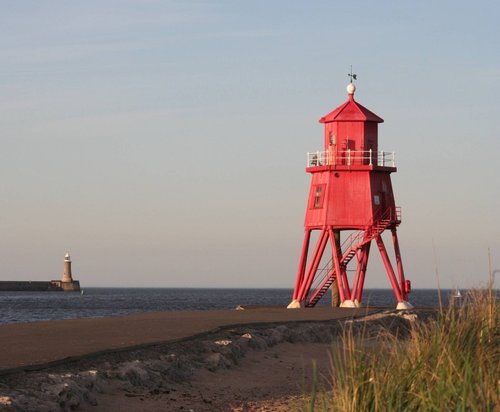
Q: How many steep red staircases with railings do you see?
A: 1